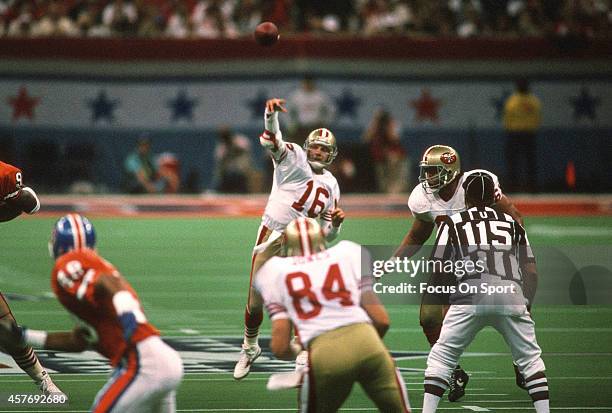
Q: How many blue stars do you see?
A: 6